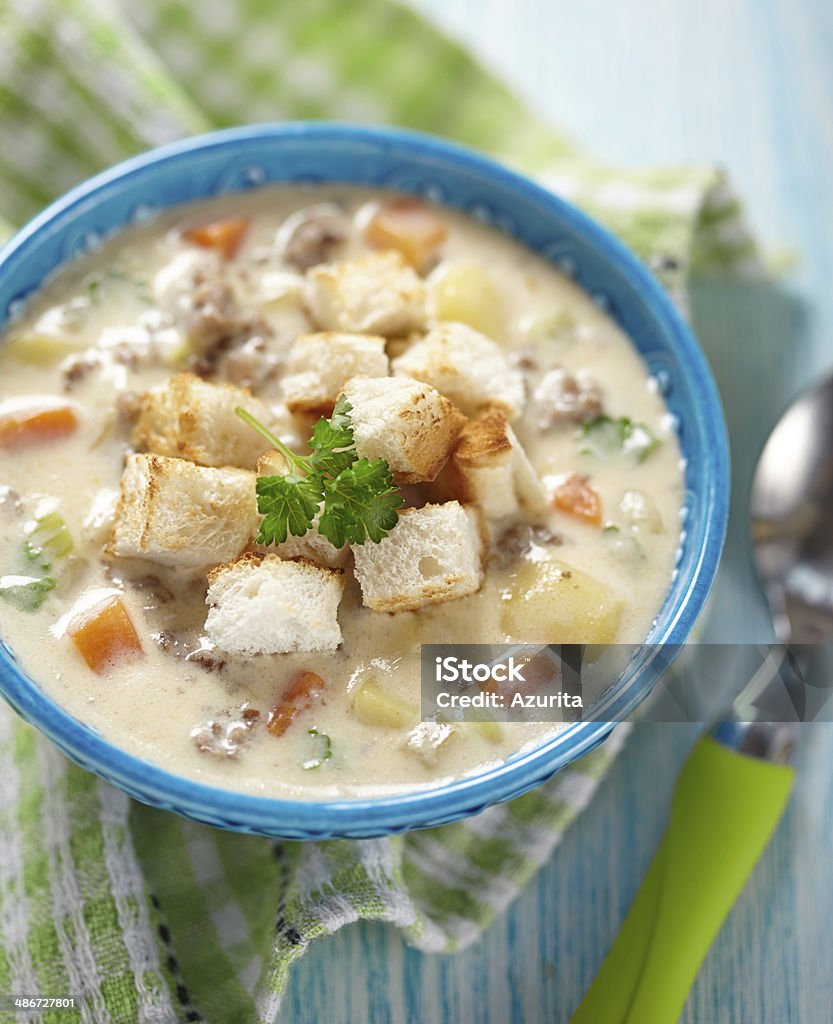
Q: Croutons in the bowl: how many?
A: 10